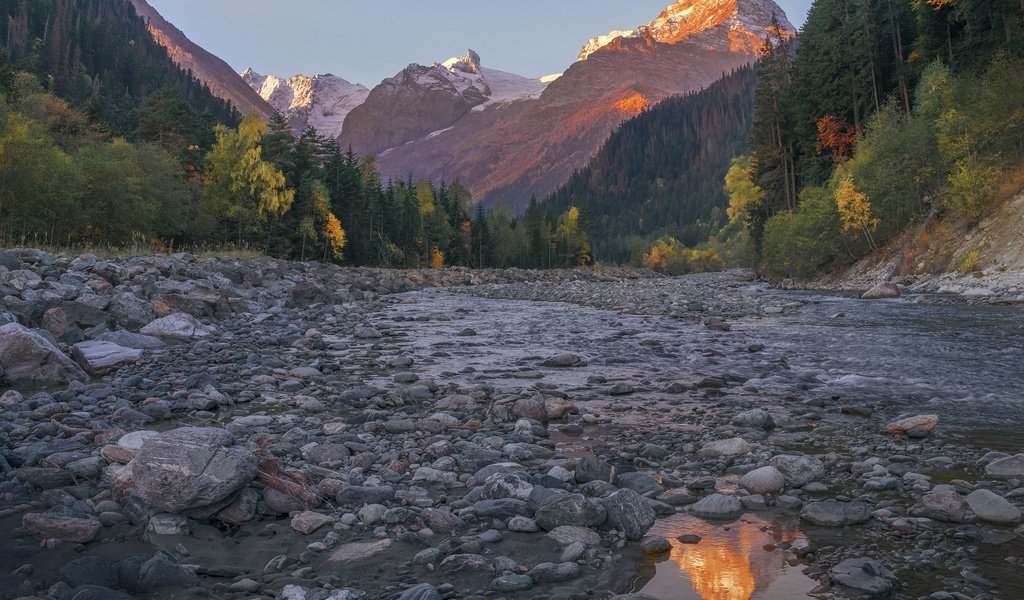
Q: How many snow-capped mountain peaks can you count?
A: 3